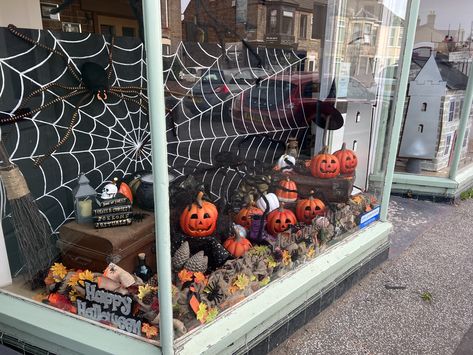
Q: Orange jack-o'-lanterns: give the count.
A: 6